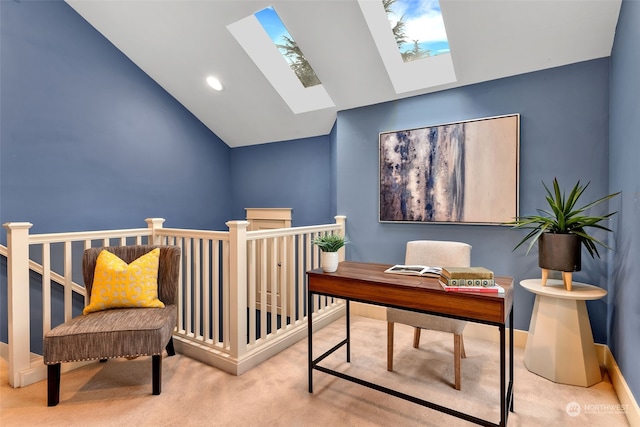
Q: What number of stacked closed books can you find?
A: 3